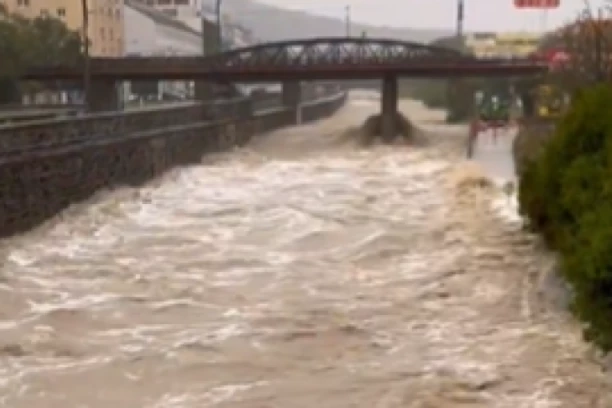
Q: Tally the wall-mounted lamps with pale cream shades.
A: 0